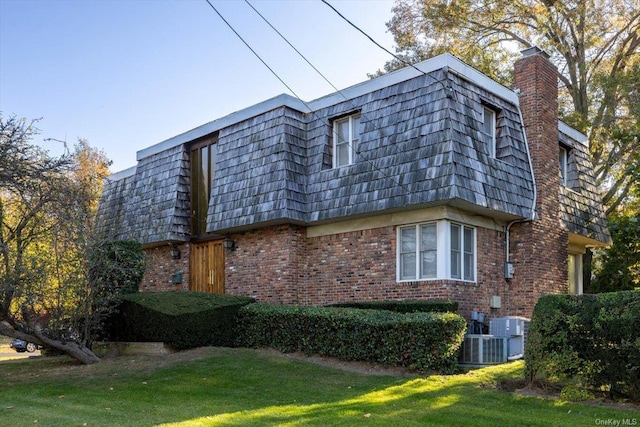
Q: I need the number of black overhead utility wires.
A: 3